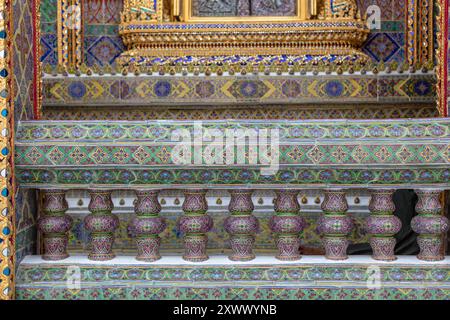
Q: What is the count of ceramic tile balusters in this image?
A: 9